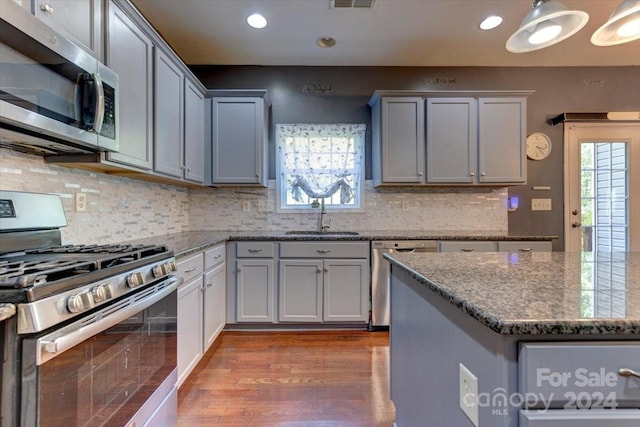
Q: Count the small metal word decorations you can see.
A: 3